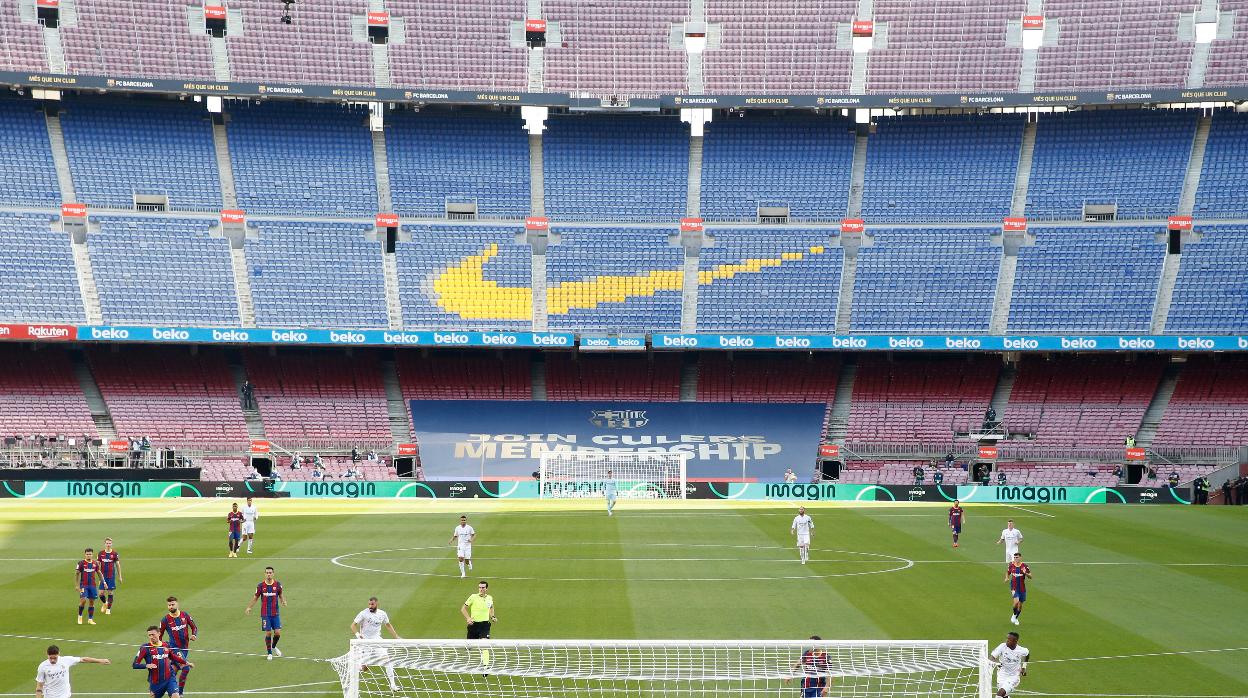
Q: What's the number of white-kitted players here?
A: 7